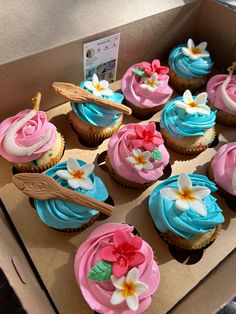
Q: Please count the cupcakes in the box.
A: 11